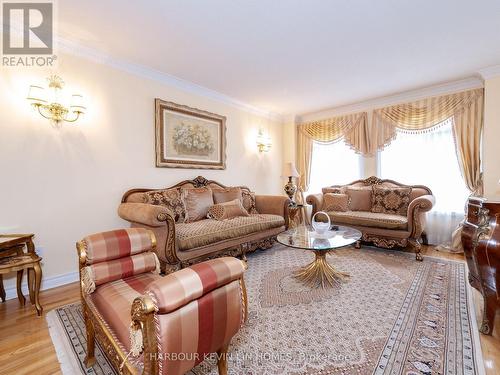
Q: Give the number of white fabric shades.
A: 5